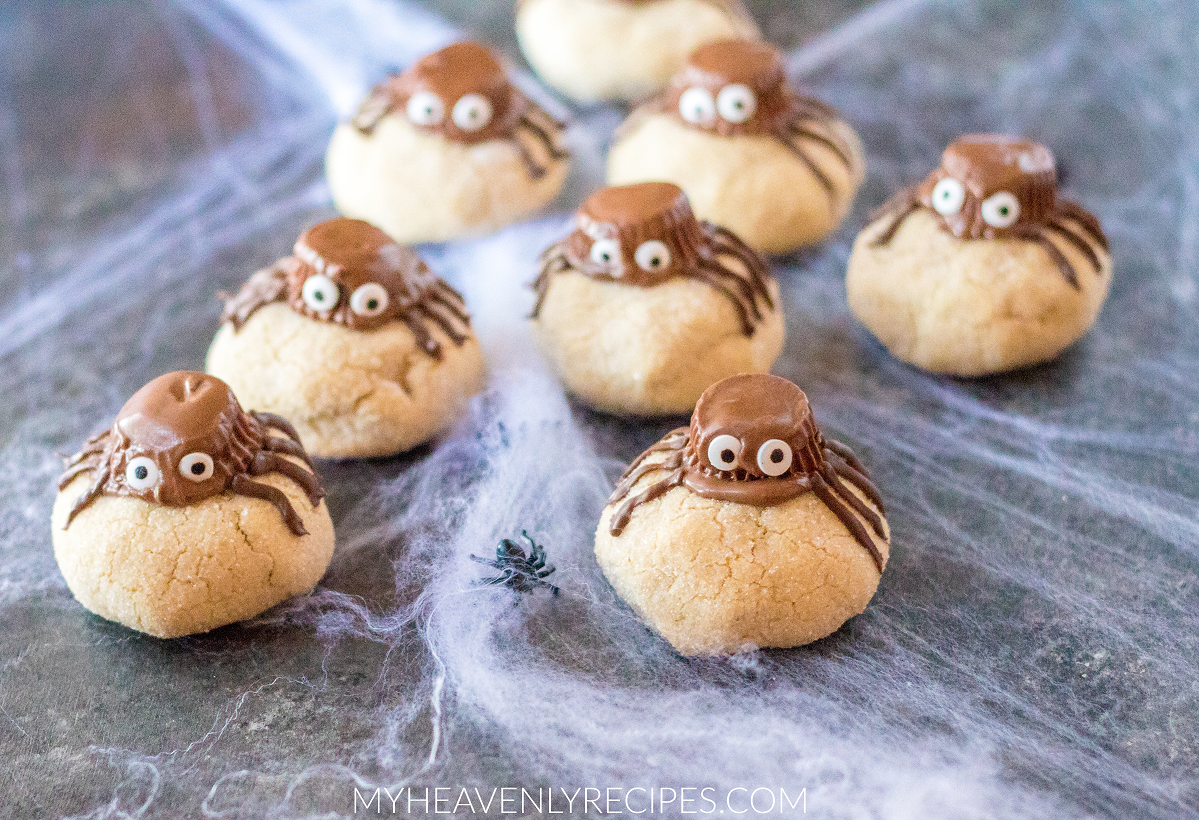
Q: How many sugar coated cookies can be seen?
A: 8